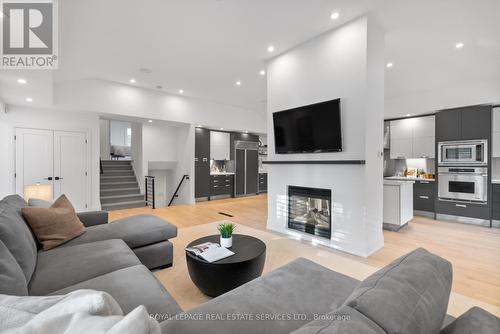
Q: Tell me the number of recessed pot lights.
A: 15